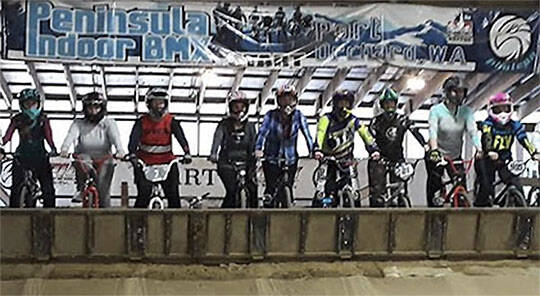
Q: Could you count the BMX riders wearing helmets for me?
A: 9